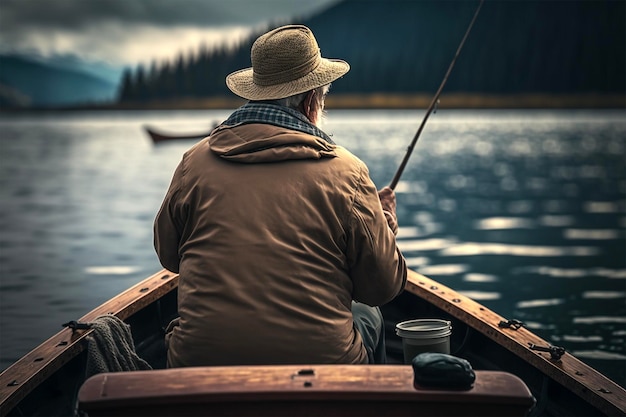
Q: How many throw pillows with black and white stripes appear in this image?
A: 0